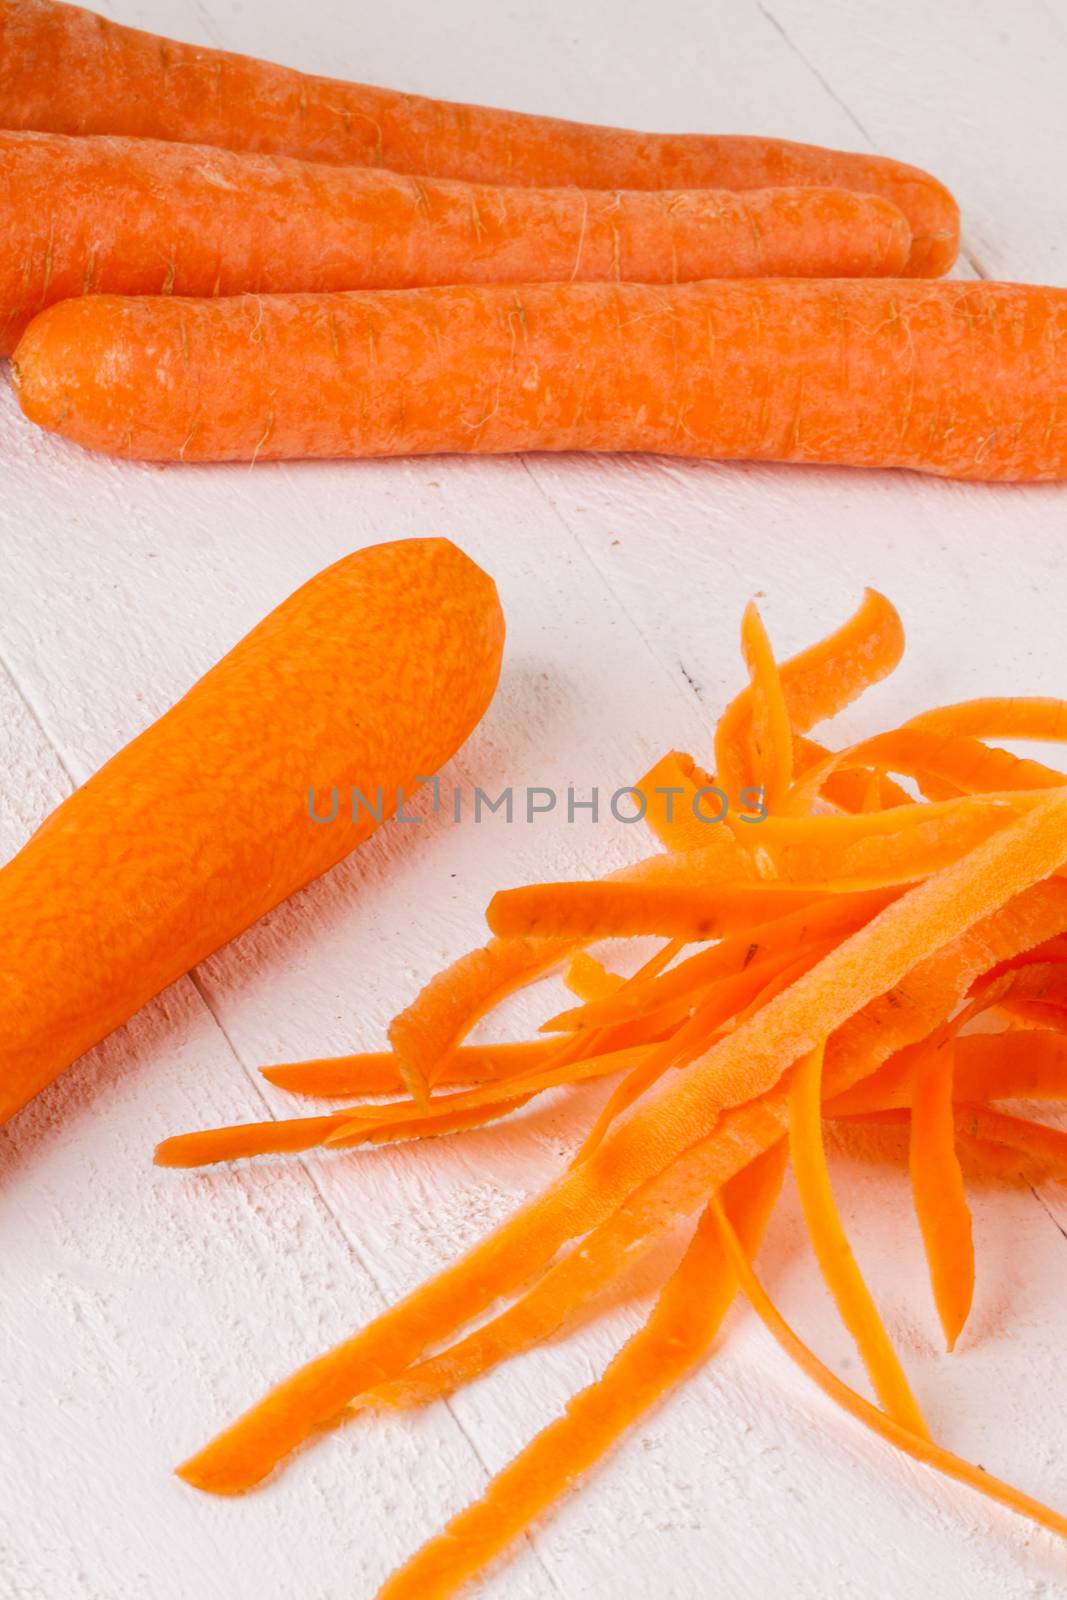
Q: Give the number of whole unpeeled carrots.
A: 3